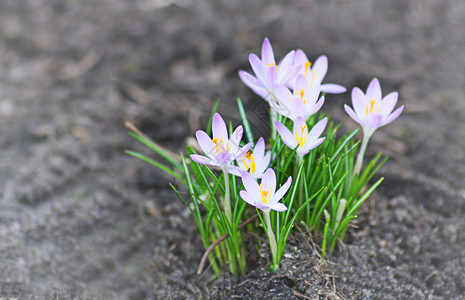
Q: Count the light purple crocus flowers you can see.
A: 8